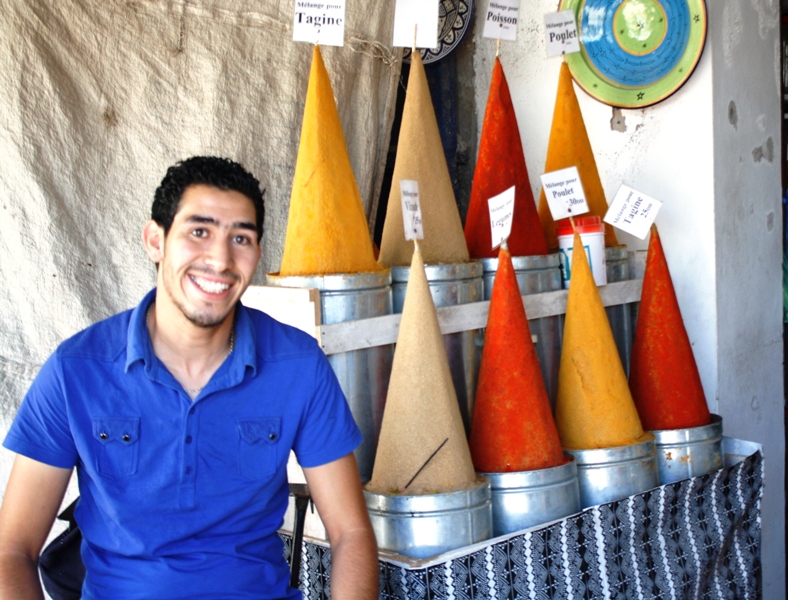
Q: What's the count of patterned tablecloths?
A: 1